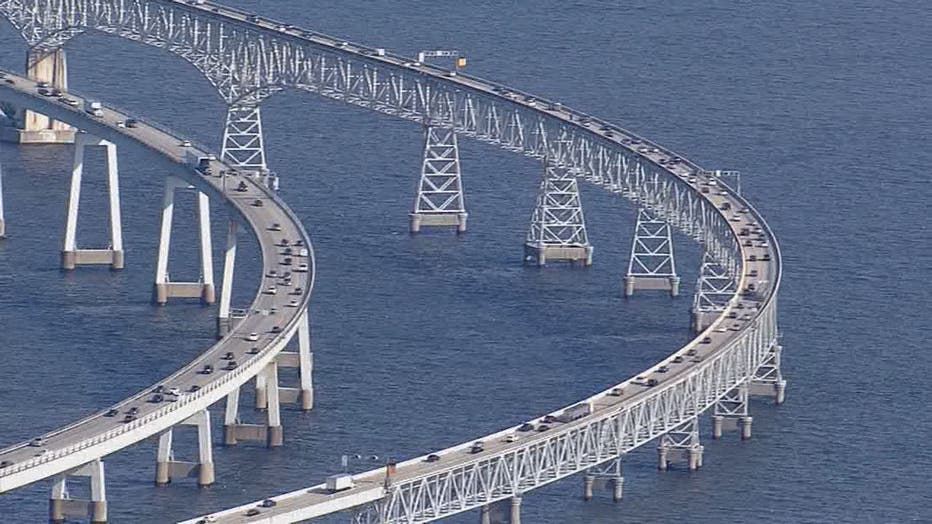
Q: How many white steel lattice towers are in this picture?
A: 9